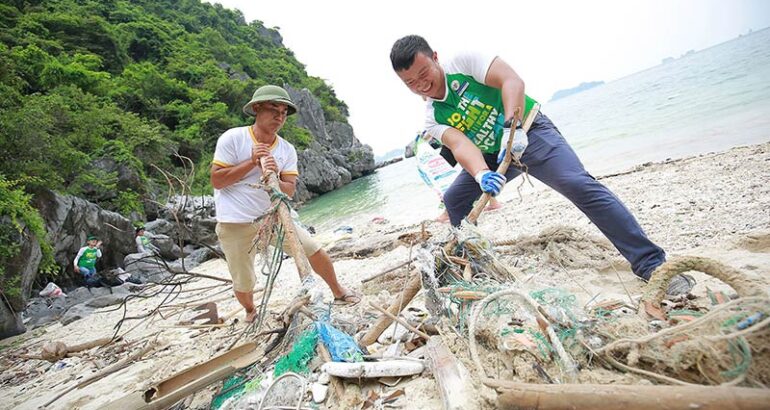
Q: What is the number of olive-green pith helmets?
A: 1